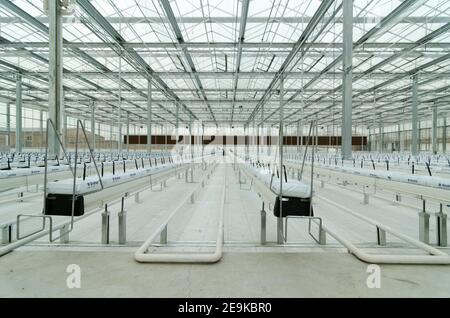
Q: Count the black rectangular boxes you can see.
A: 2